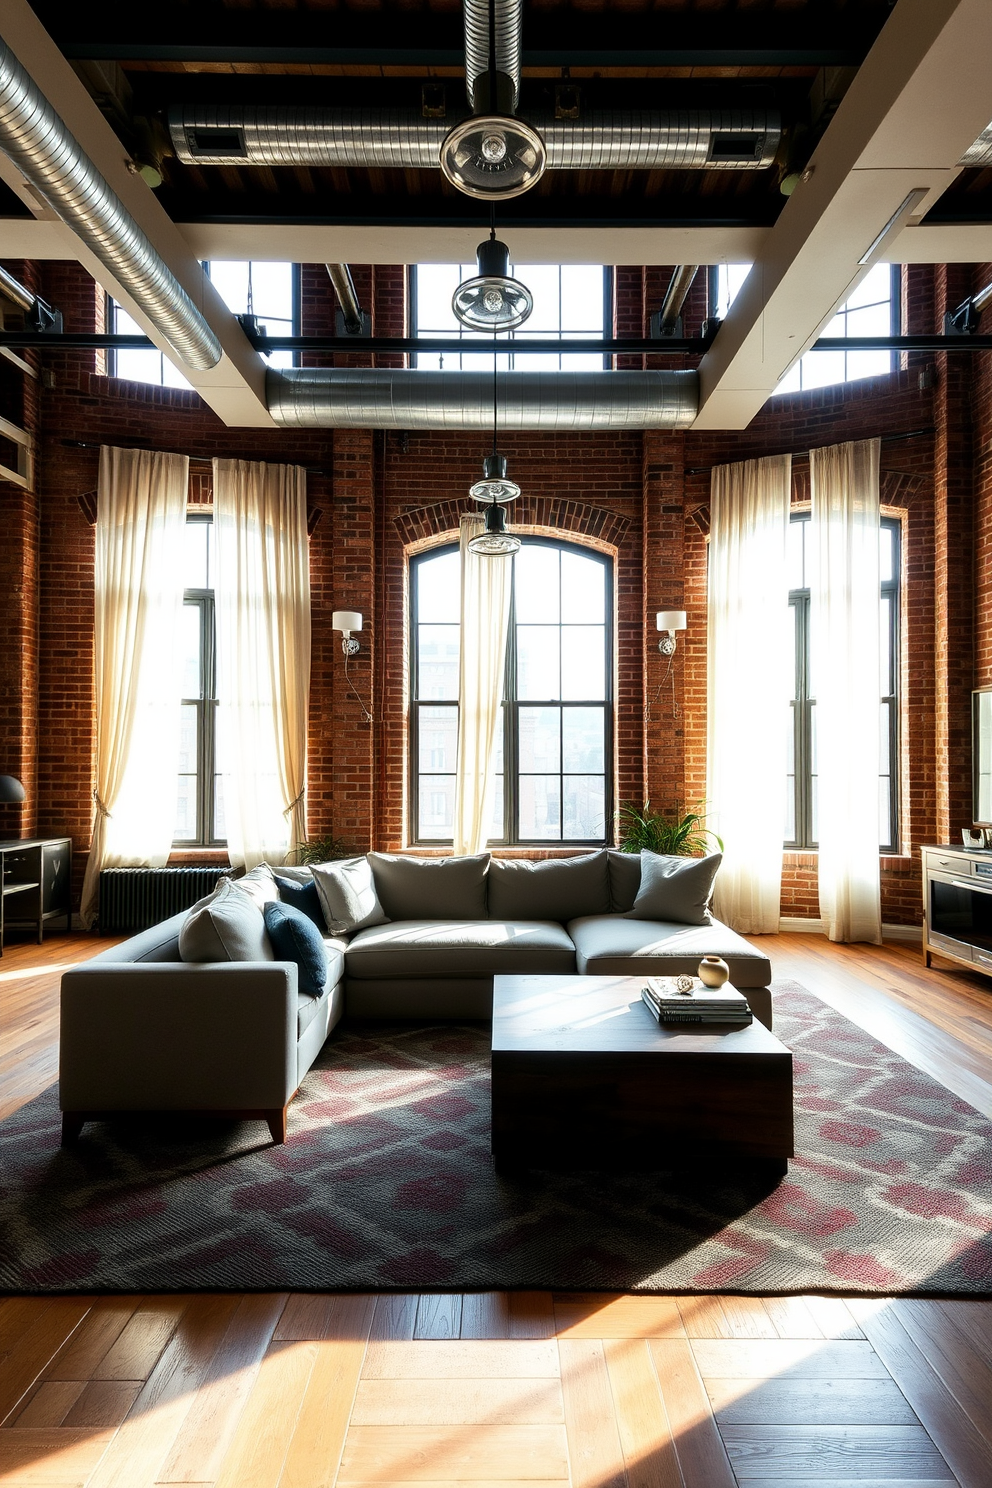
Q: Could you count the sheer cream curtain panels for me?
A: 5